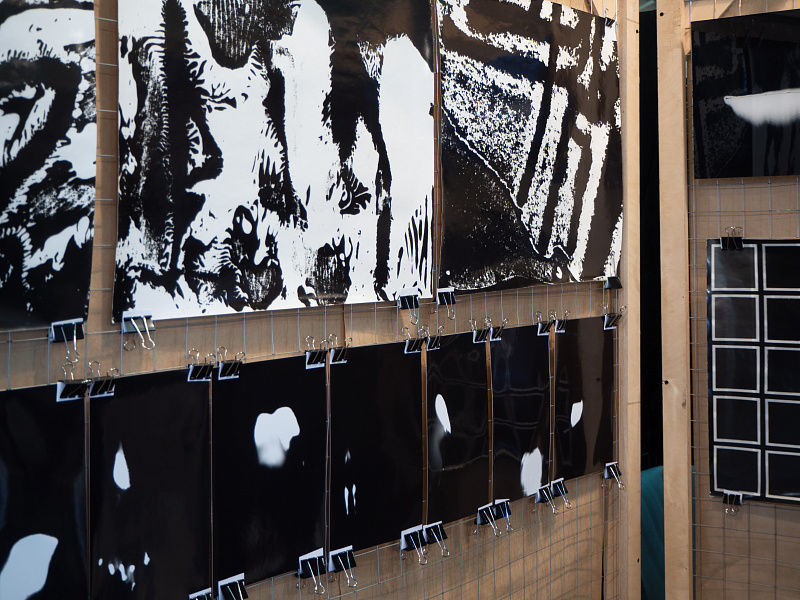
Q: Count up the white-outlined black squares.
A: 10